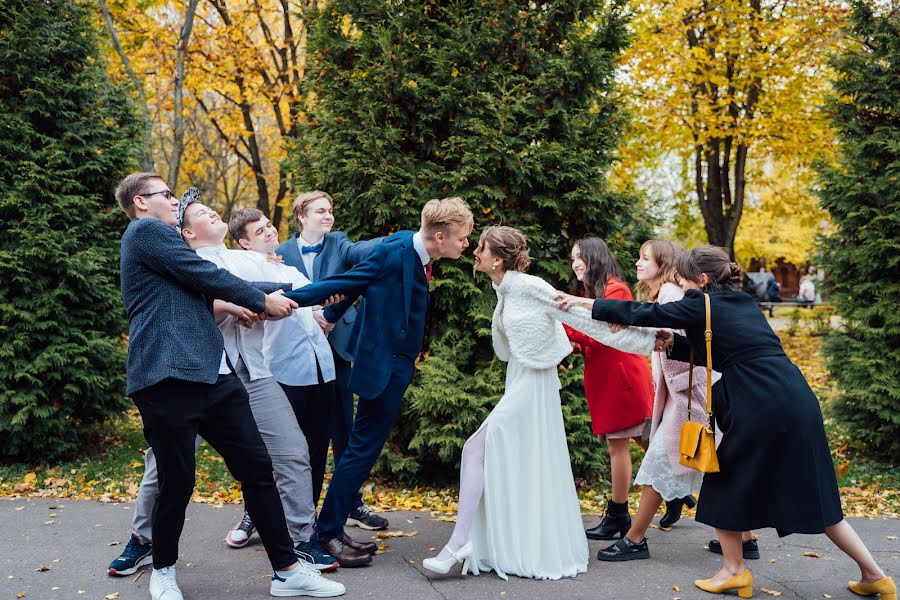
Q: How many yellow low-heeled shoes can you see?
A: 2